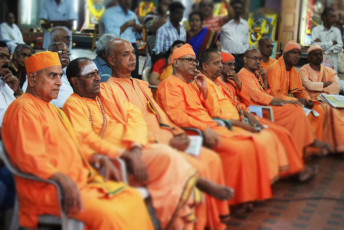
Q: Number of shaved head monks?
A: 3